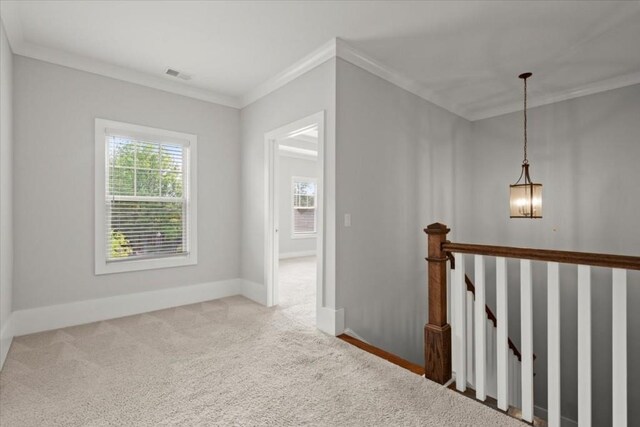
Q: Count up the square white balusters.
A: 7